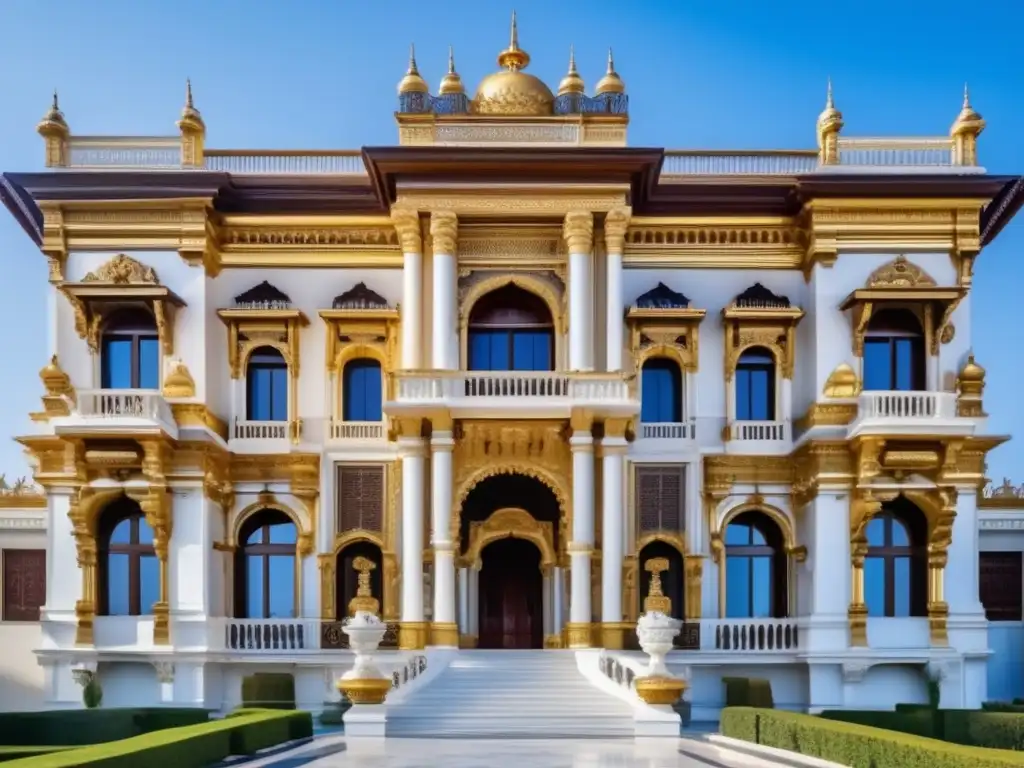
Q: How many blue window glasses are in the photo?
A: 11